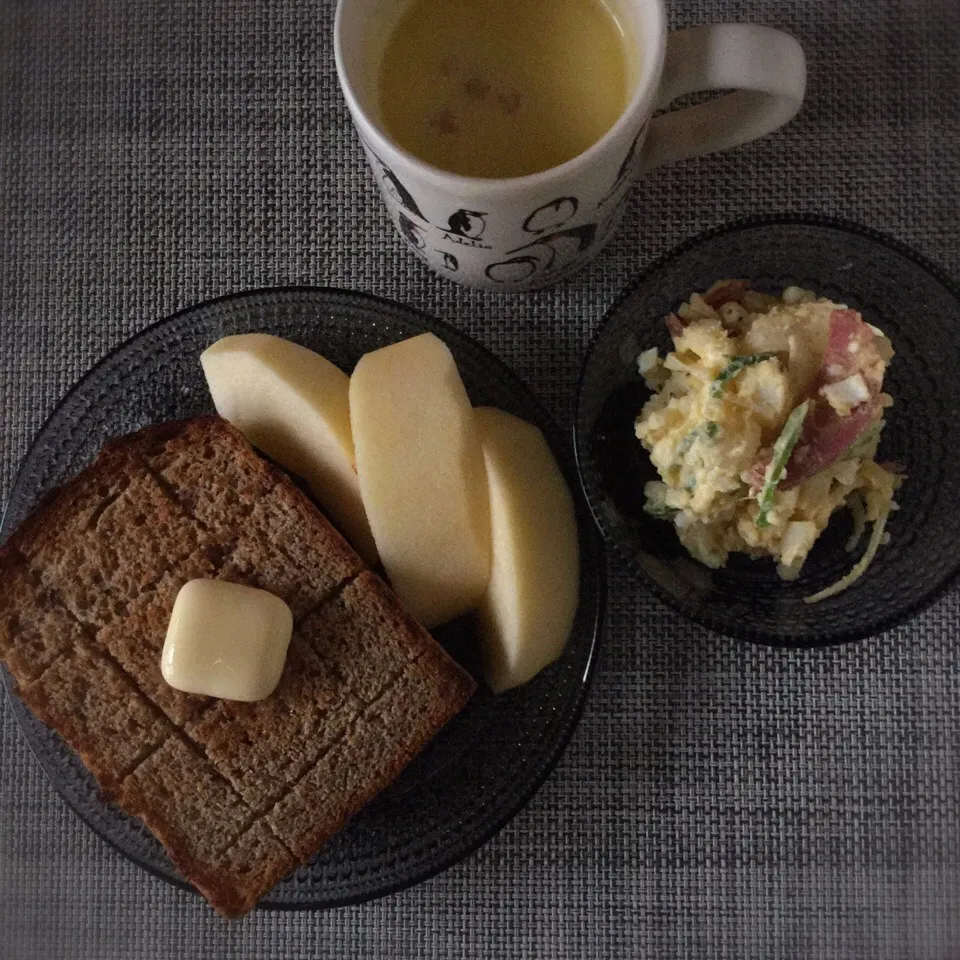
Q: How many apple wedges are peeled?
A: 3